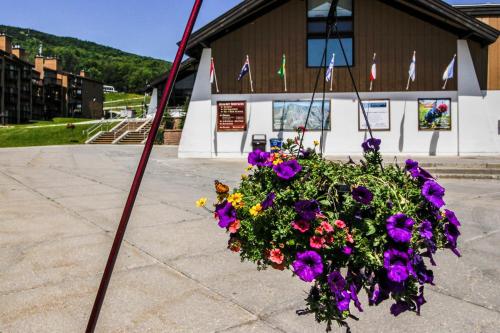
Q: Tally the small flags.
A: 7